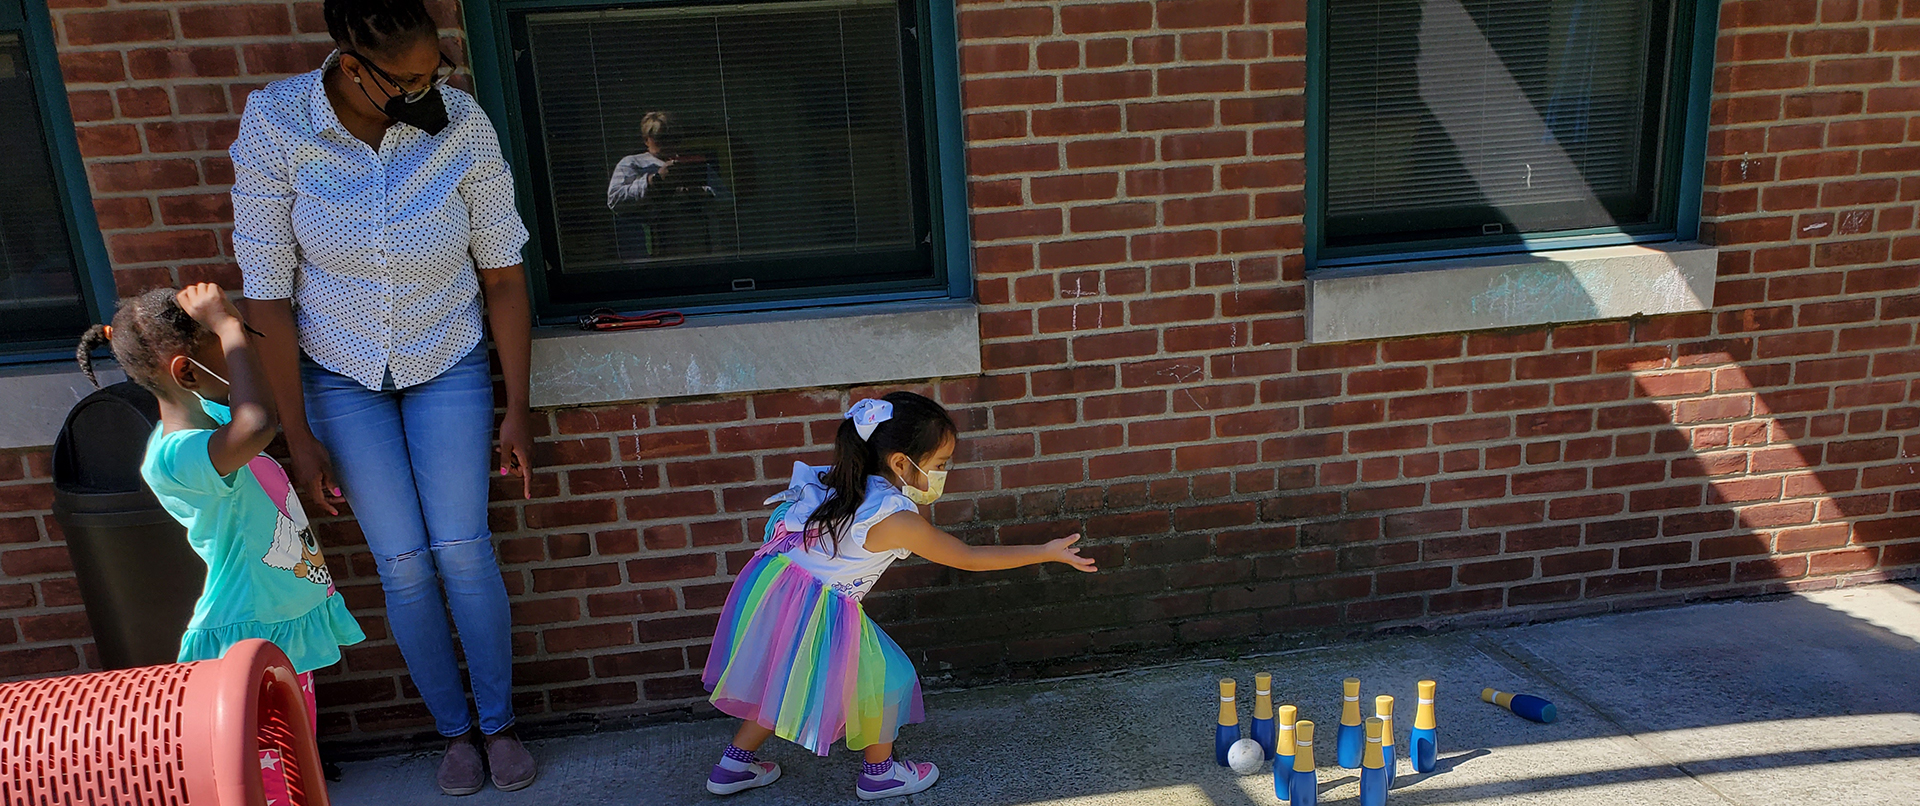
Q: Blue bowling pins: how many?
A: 9